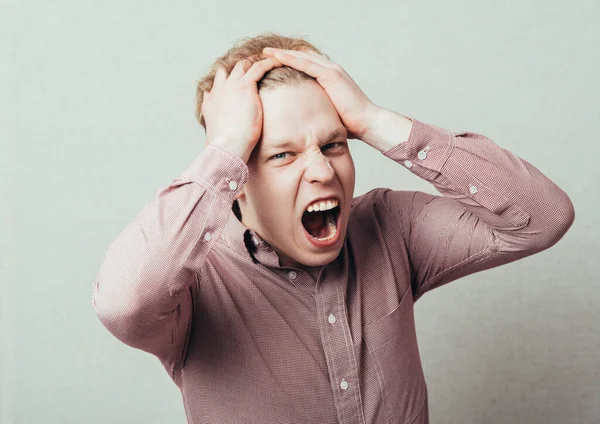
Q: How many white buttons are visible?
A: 8